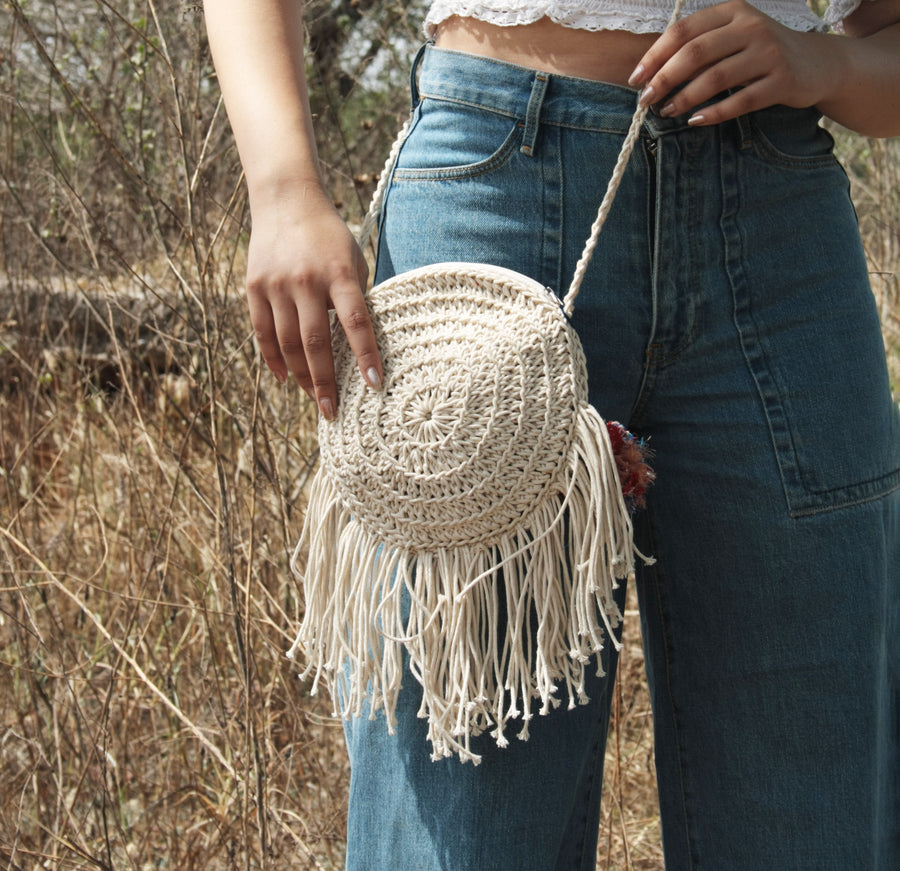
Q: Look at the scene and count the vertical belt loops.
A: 3